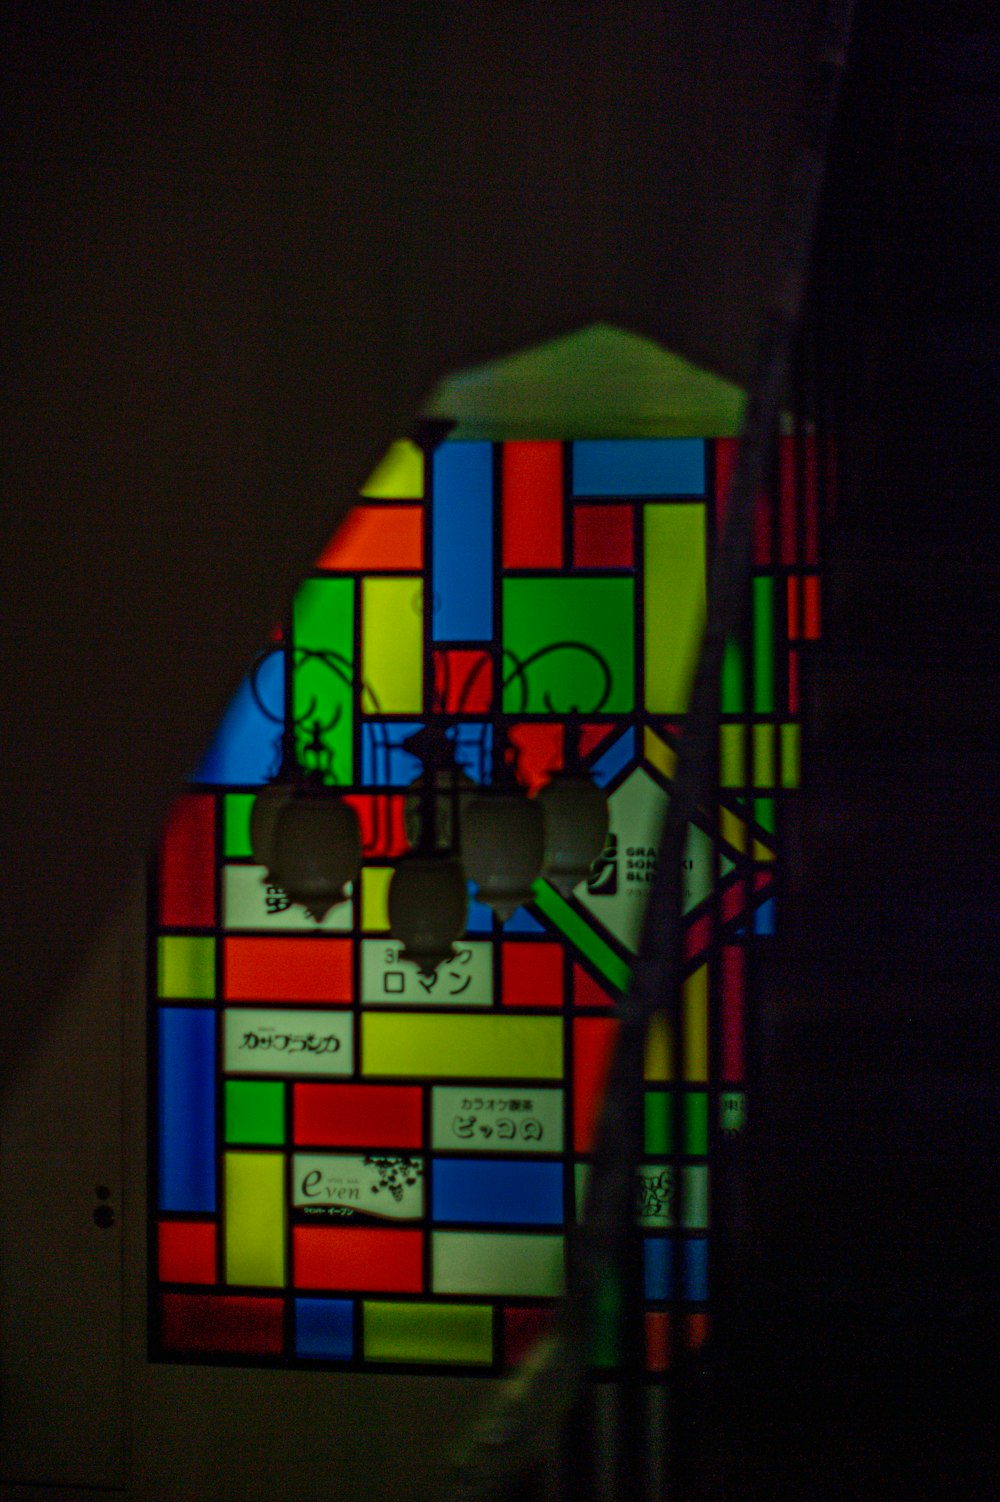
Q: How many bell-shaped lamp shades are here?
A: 6